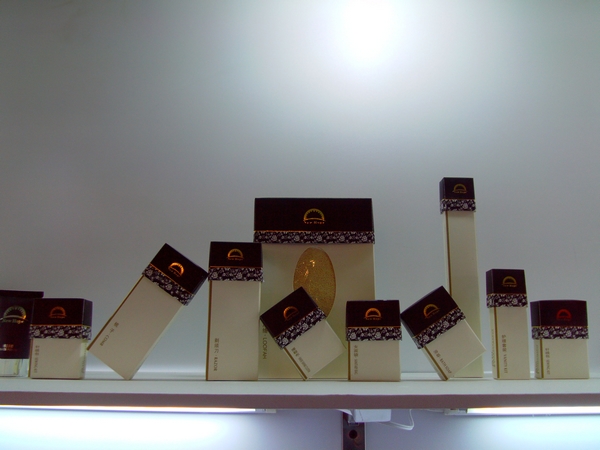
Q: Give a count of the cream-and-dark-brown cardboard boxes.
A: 10